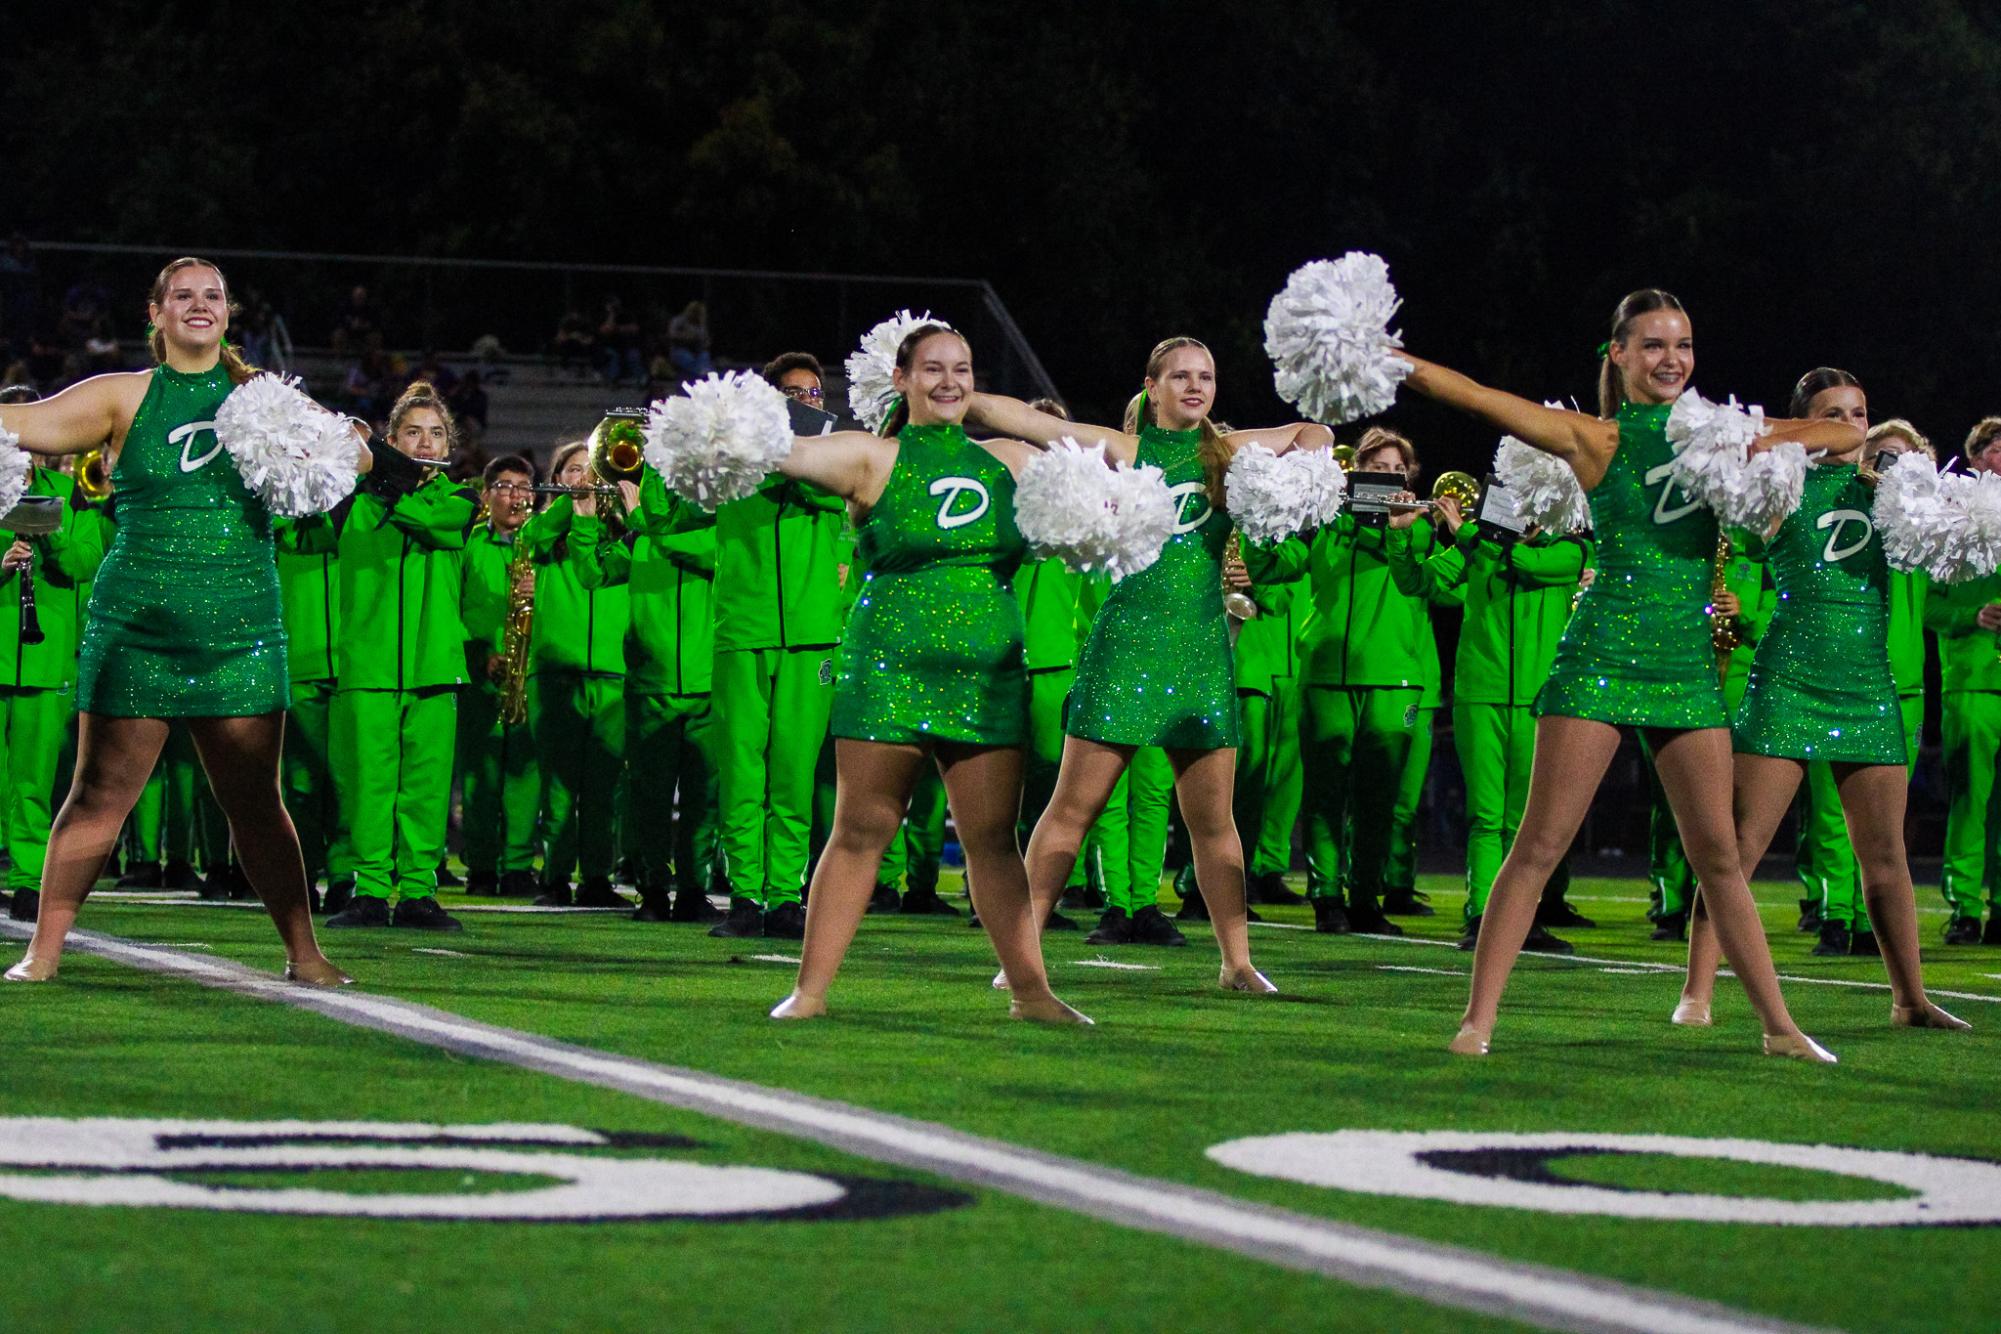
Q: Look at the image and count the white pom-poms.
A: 10